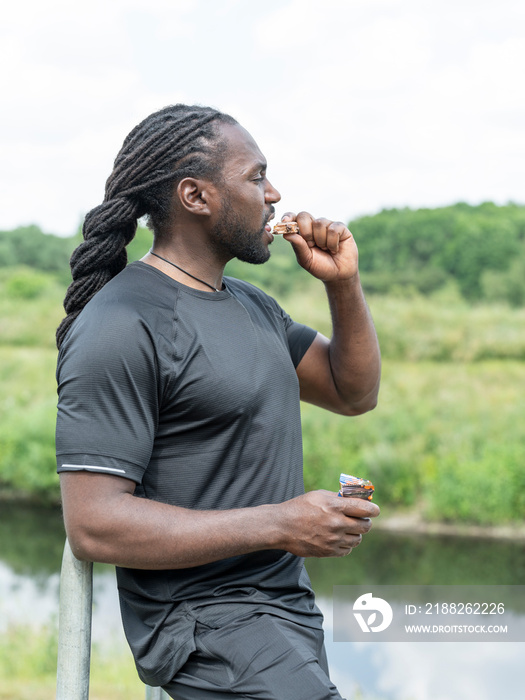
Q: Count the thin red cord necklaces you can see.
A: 0